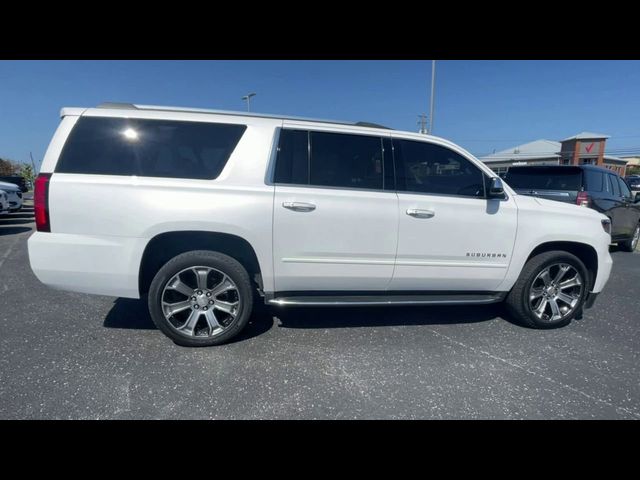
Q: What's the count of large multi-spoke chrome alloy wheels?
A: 2